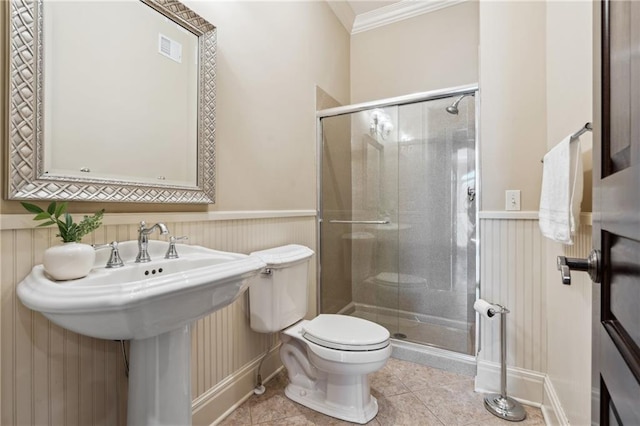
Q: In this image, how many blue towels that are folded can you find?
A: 0